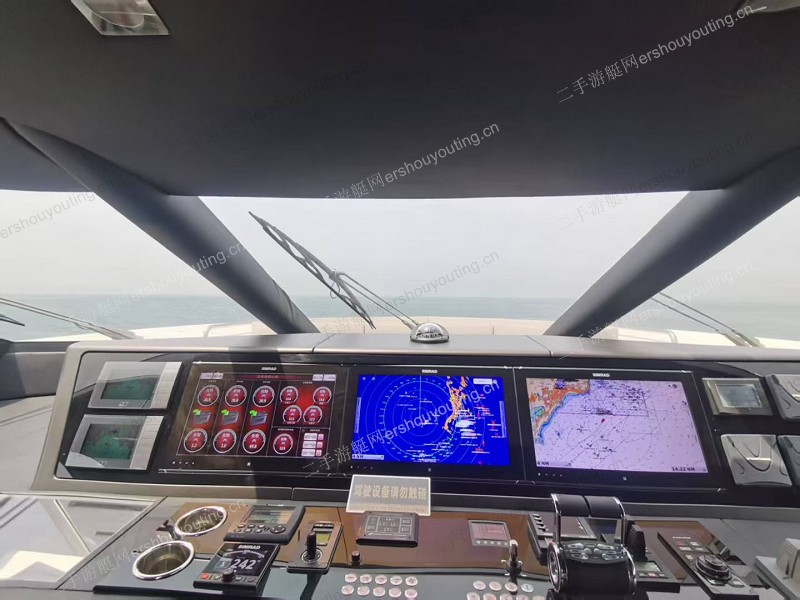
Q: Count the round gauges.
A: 11